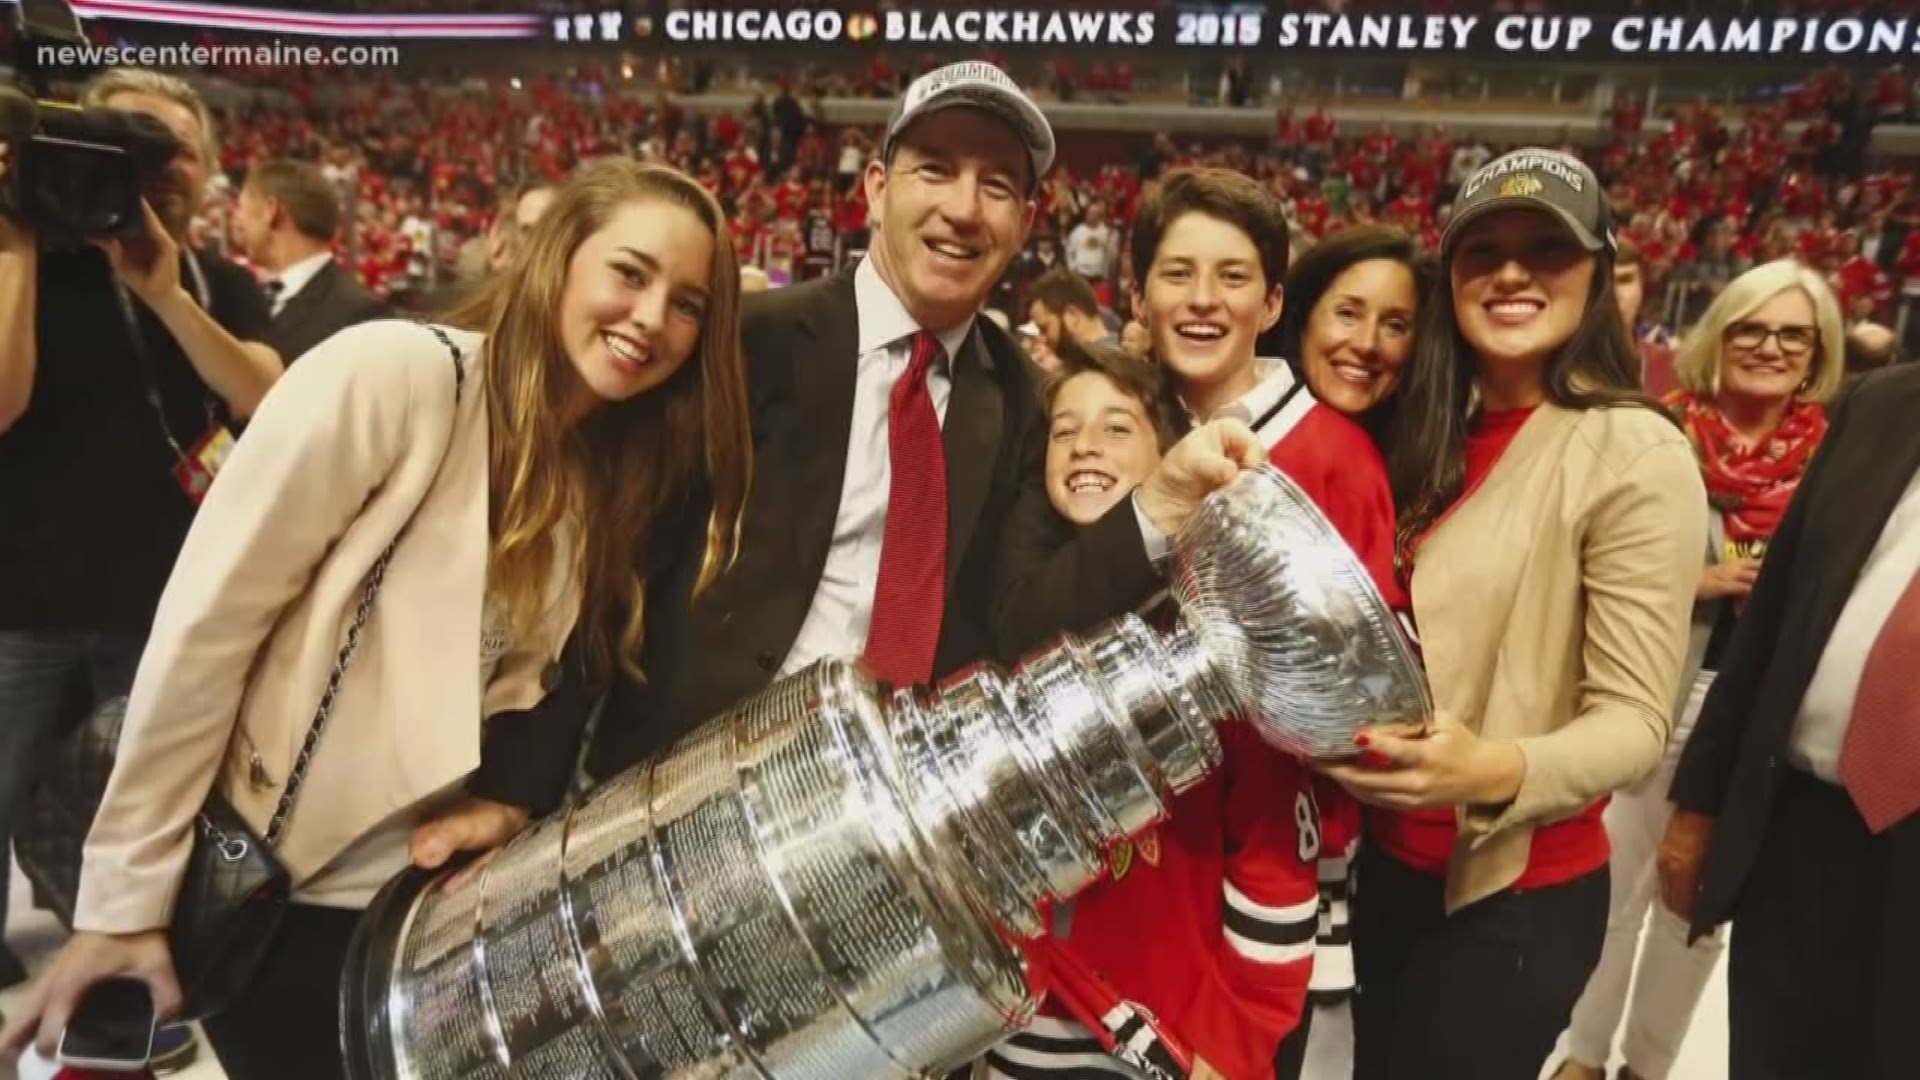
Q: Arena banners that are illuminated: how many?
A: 1